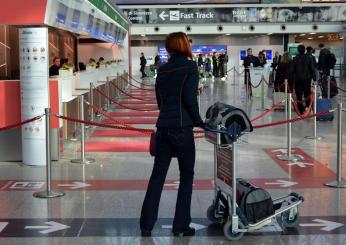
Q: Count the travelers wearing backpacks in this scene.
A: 1